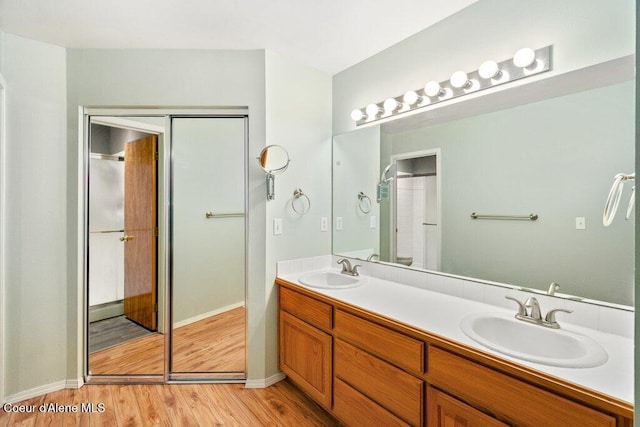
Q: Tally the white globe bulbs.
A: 8